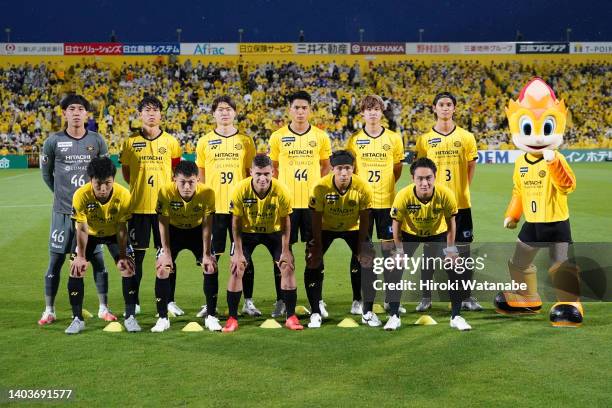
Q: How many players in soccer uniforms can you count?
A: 11